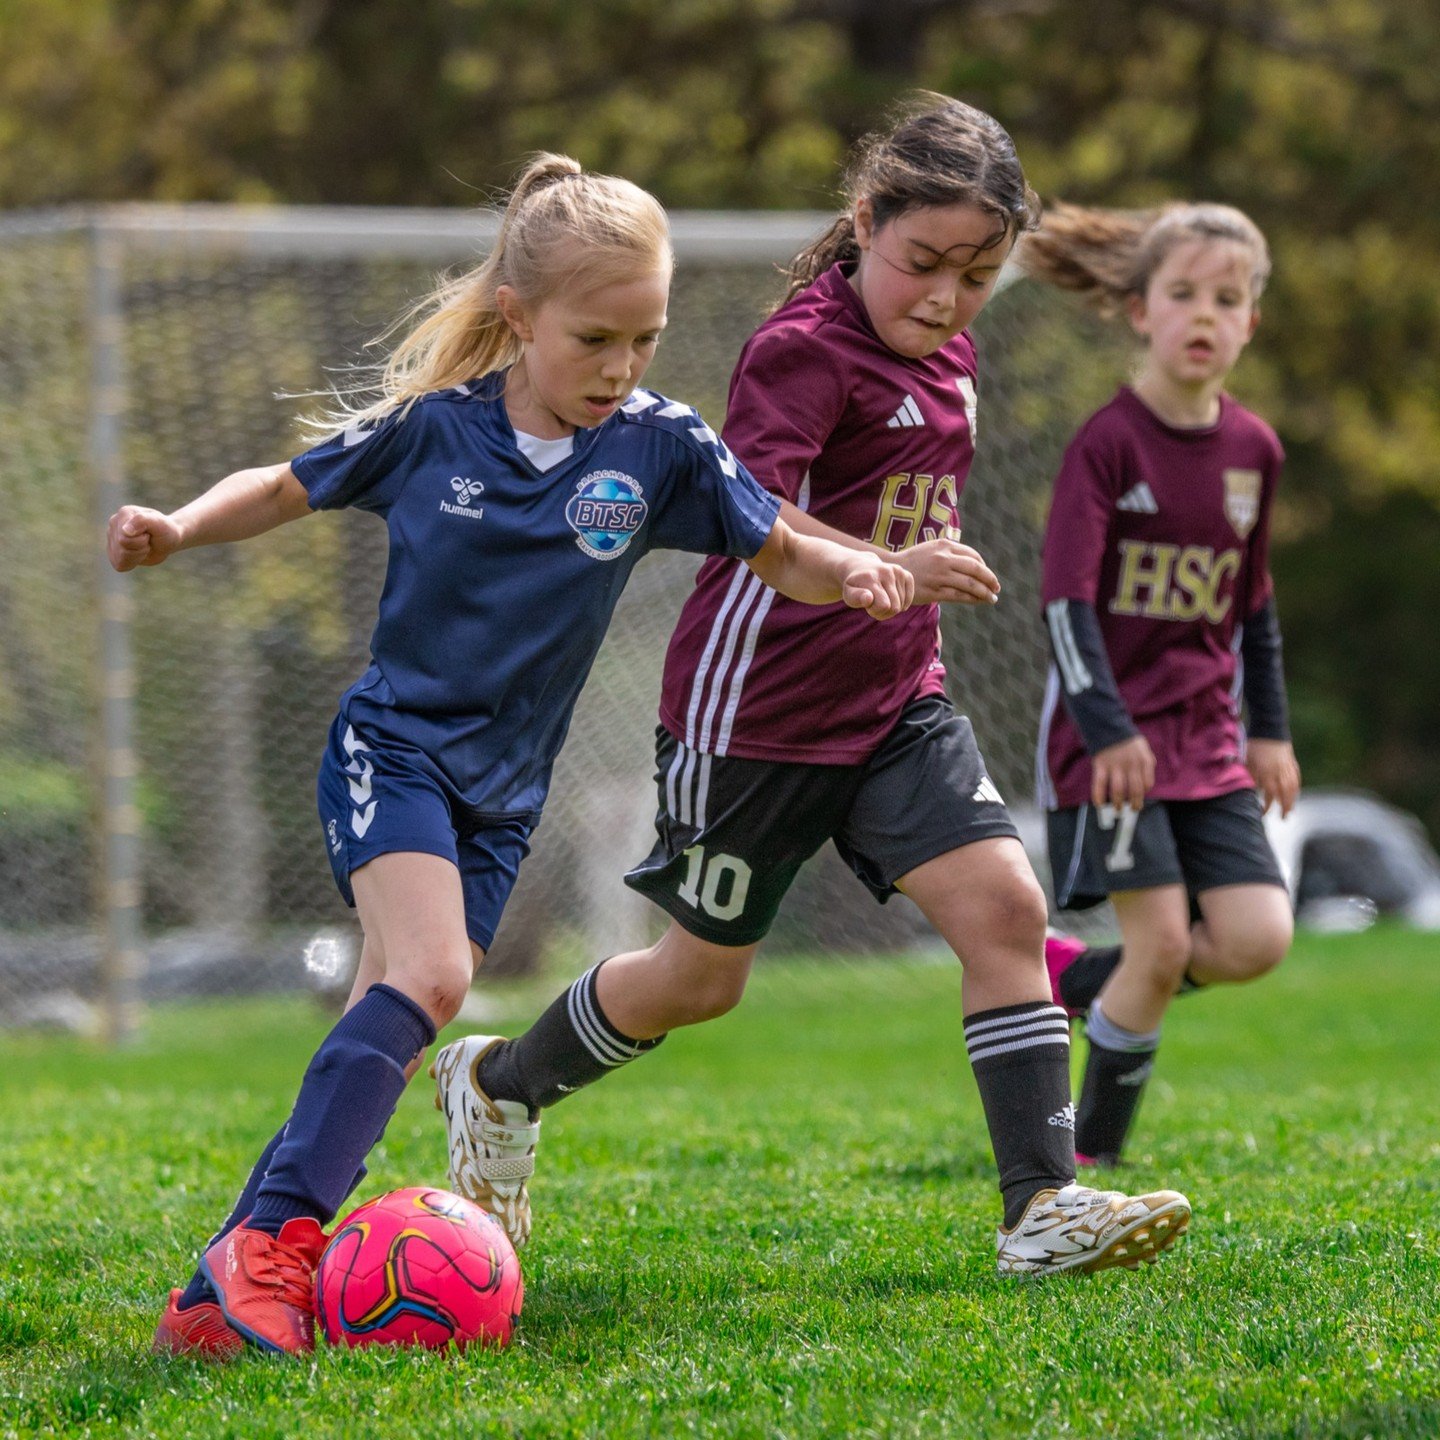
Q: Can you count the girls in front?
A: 2